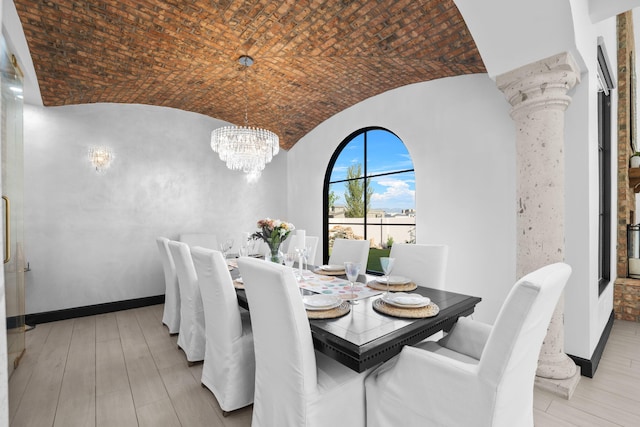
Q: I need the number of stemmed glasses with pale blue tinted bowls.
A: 2